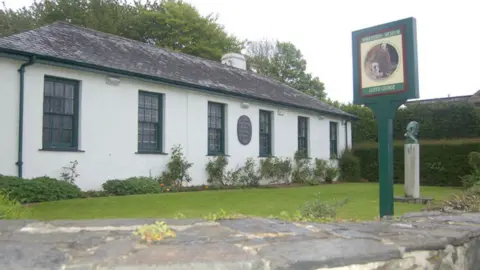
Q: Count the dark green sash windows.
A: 6